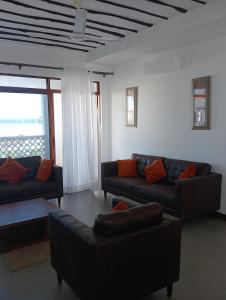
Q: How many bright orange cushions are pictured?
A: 6